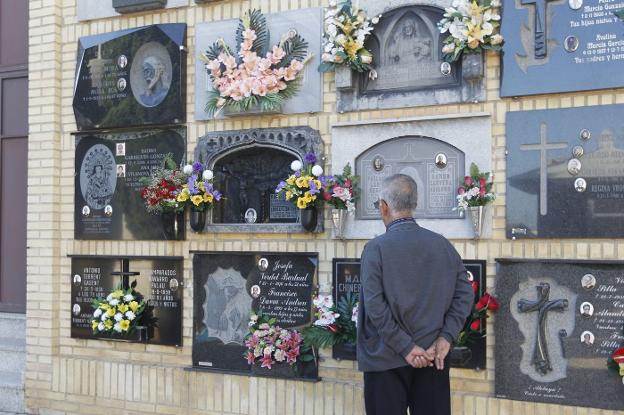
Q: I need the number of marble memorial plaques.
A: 12